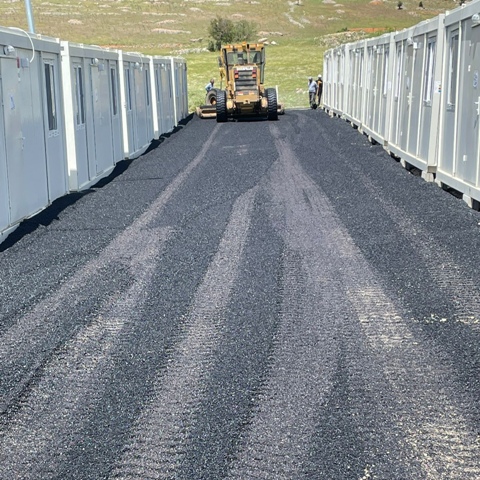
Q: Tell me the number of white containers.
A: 11